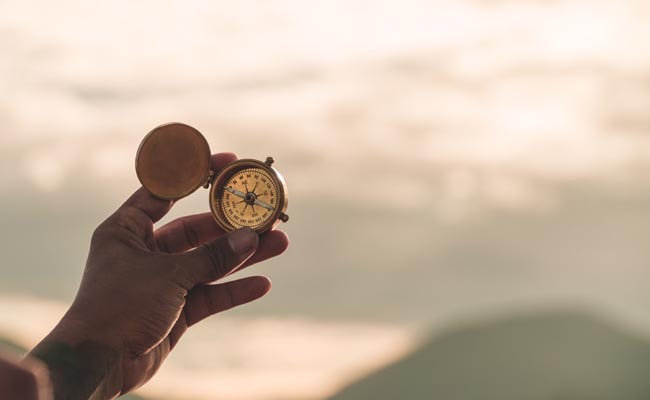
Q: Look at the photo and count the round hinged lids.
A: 1